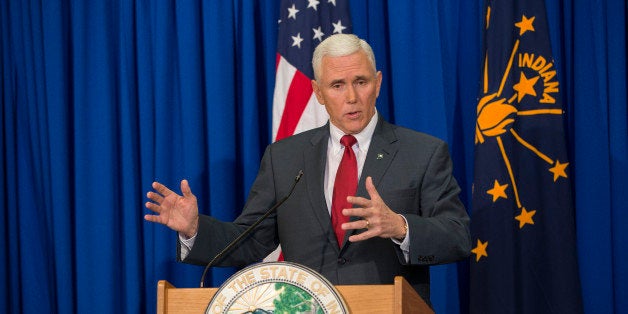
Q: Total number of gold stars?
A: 6